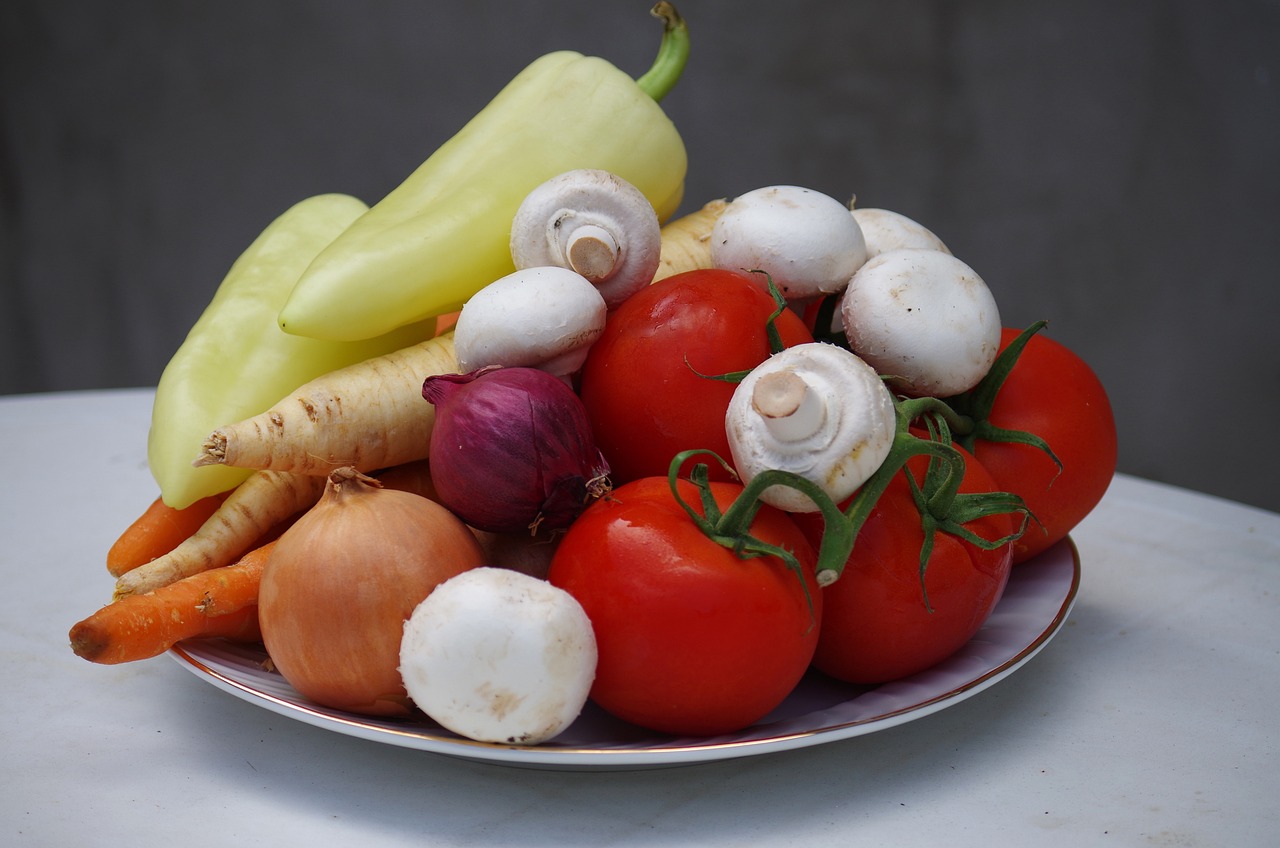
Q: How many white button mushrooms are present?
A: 7